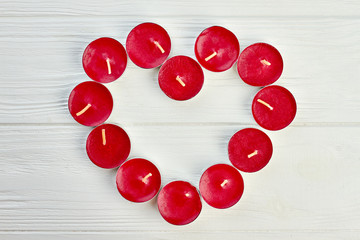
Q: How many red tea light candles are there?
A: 12